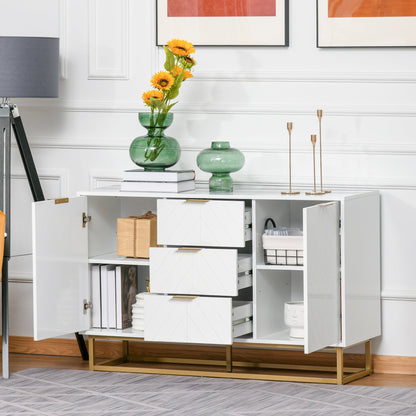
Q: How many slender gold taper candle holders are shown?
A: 3